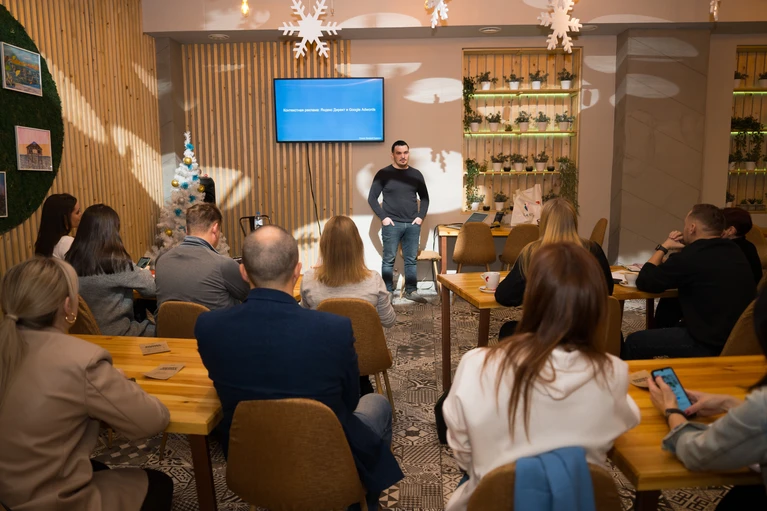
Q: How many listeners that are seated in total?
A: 11